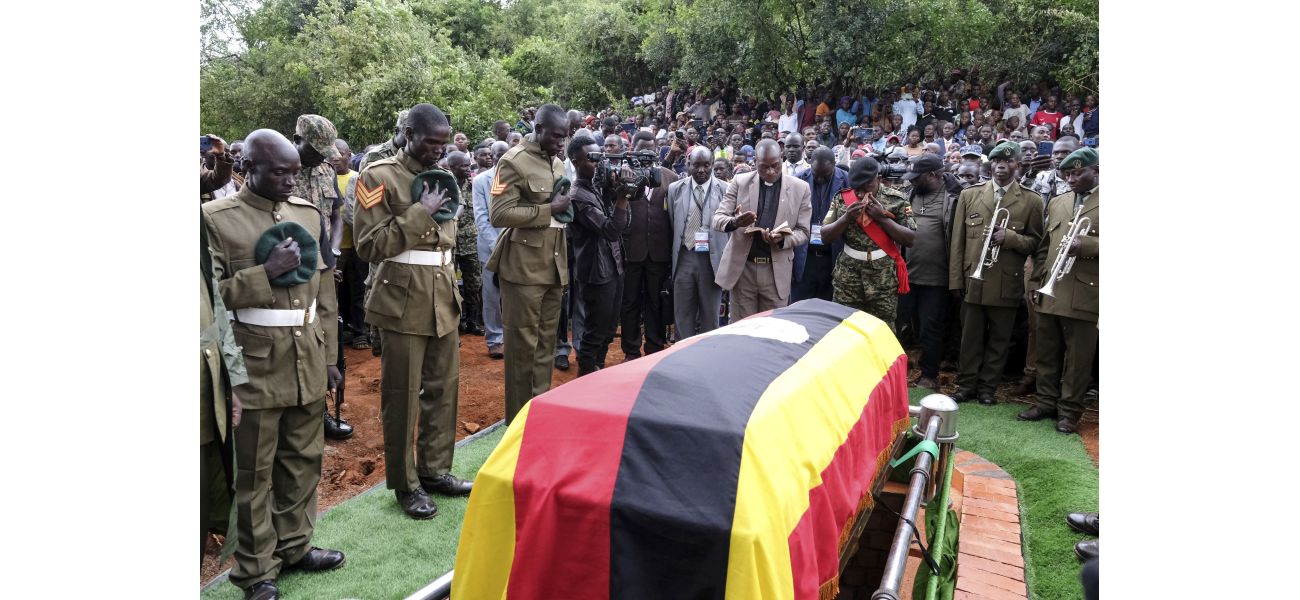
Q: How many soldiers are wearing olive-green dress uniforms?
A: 5